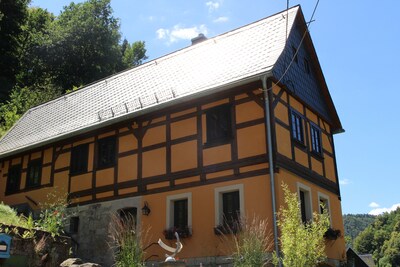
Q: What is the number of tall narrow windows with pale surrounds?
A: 4